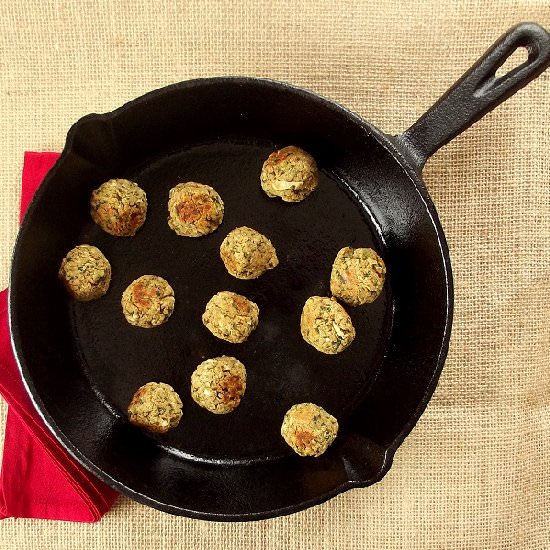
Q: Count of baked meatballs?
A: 12